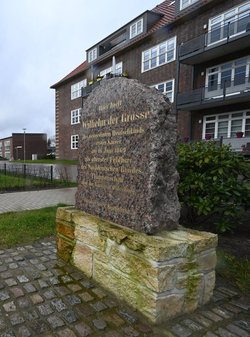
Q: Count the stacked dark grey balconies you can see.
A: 2